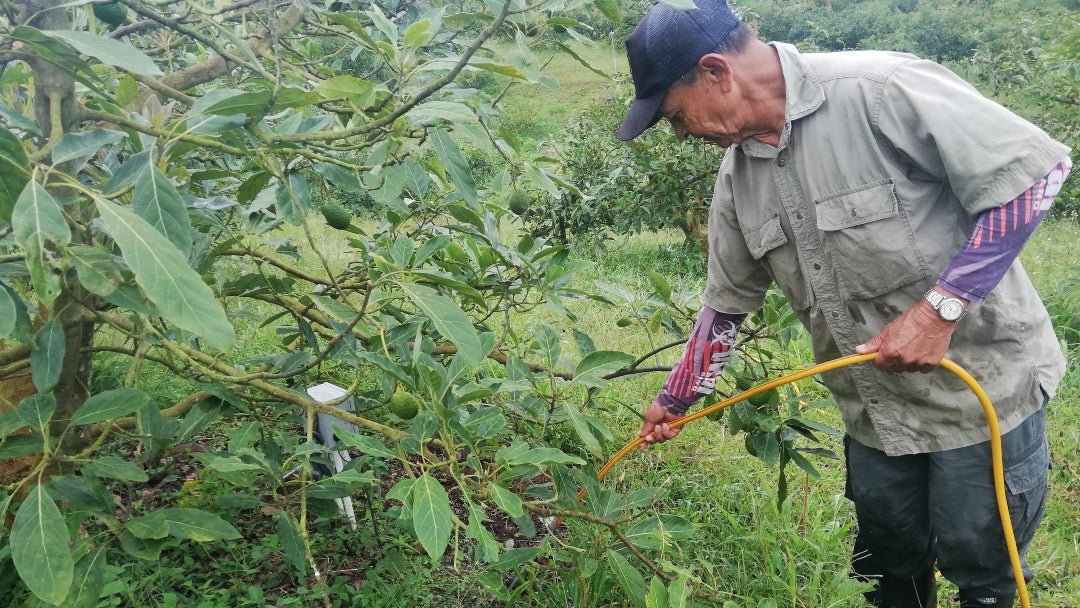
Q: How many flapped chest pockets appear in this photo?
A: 2